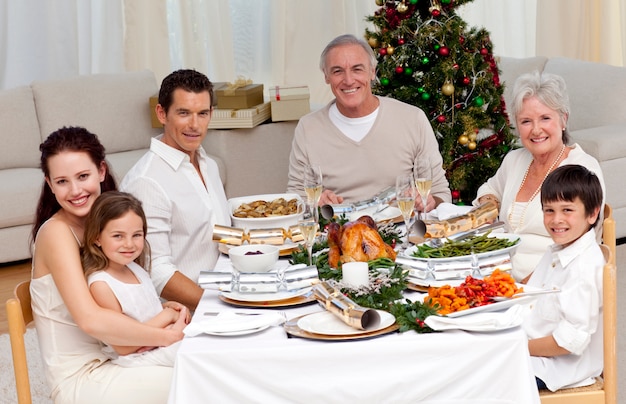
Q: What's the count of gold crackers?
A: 3